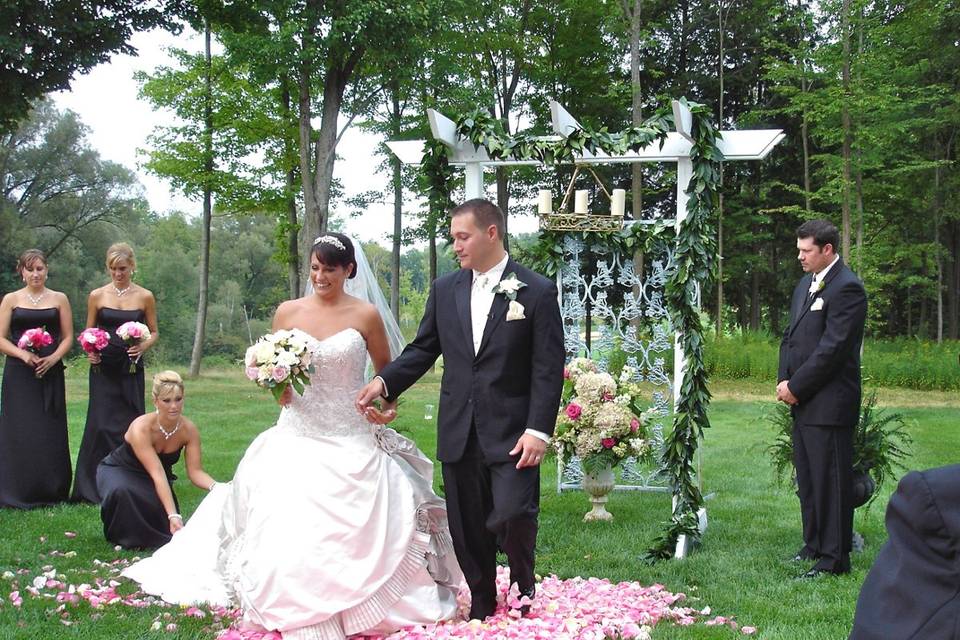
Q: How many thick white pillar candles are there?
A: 3